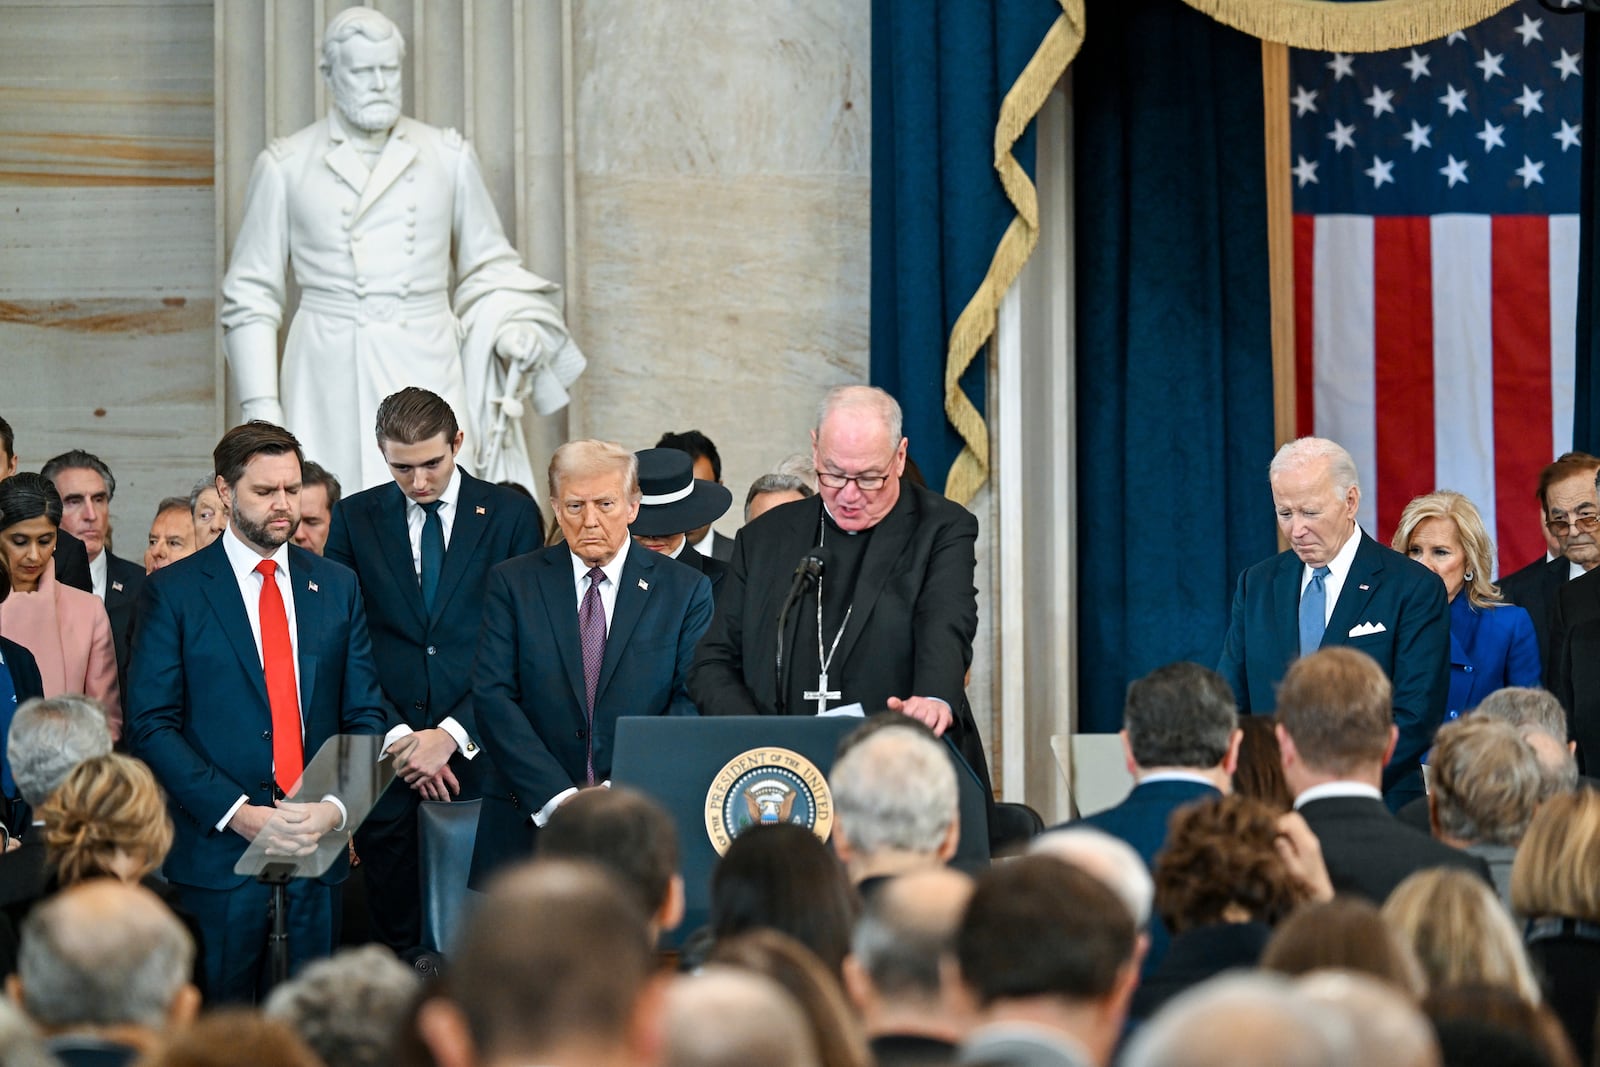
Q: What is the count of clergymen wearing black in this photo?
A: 1